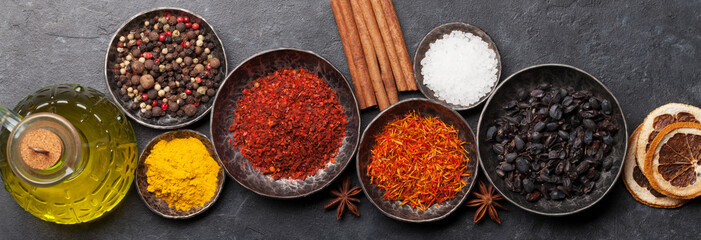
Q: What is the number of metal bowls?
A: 6